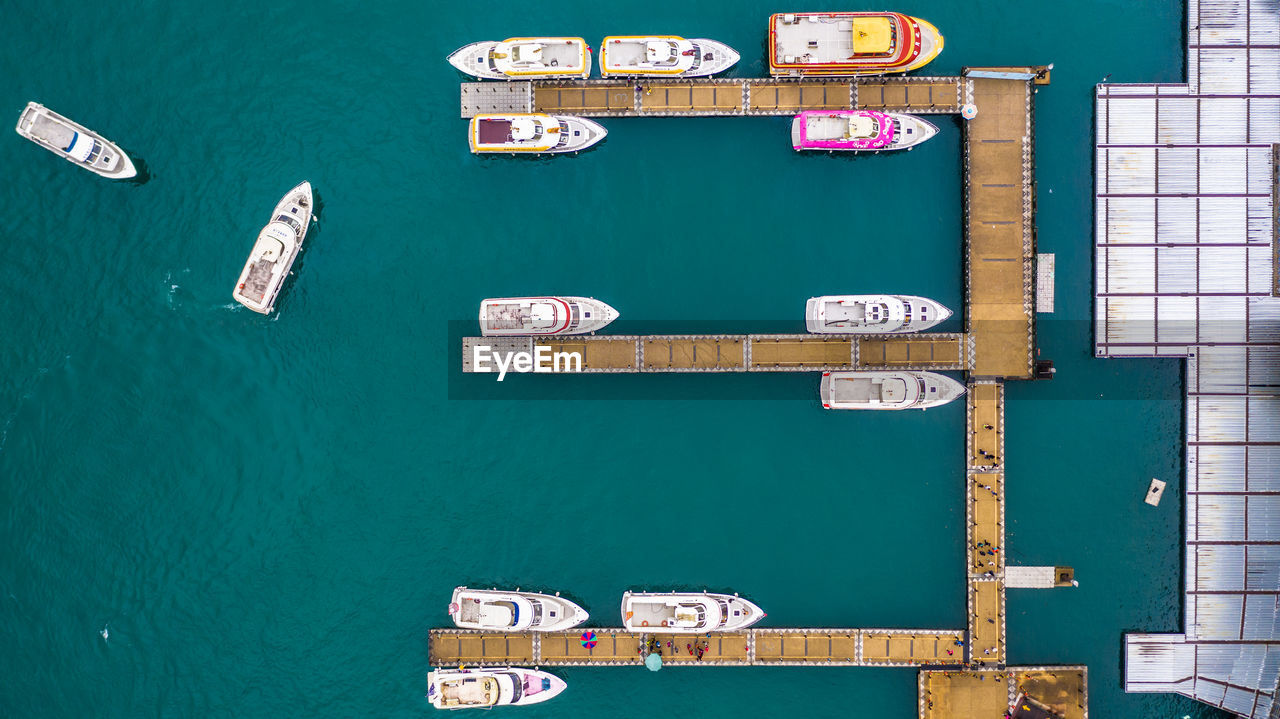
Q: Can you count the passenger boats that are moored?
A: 11